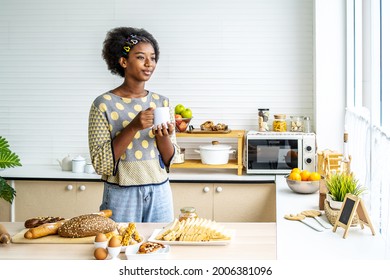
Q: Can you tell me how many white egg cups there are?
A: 2